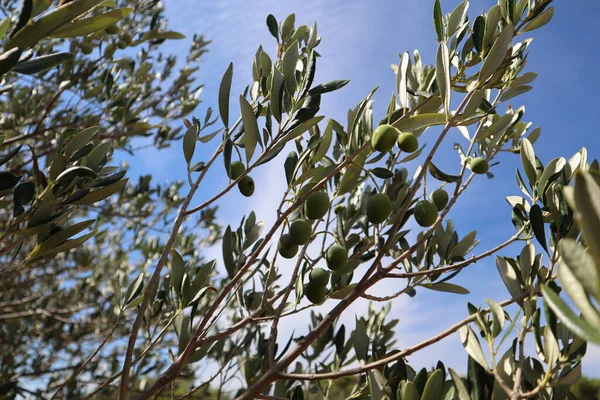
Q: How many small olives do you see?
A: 14